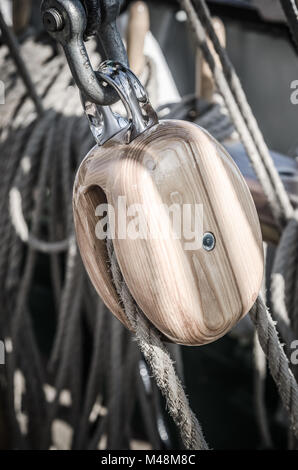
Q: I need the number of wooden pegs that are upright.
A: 2